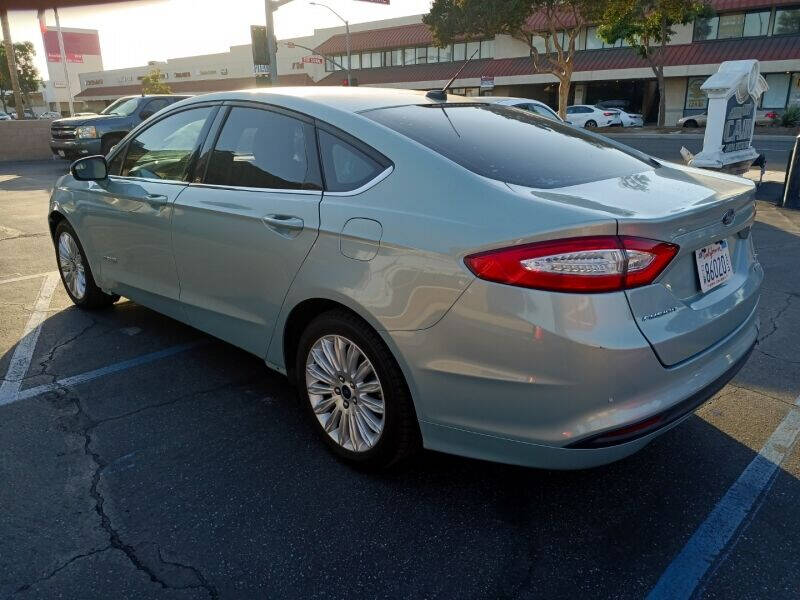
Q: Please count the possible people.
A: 0